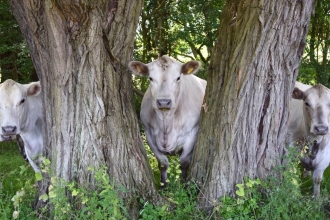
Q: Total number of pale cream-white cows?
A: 3